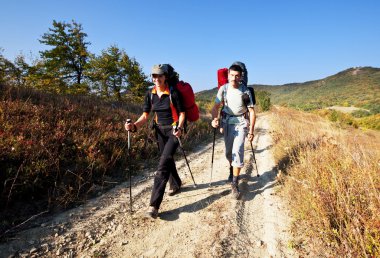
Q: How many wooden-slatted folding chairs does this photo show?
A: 0